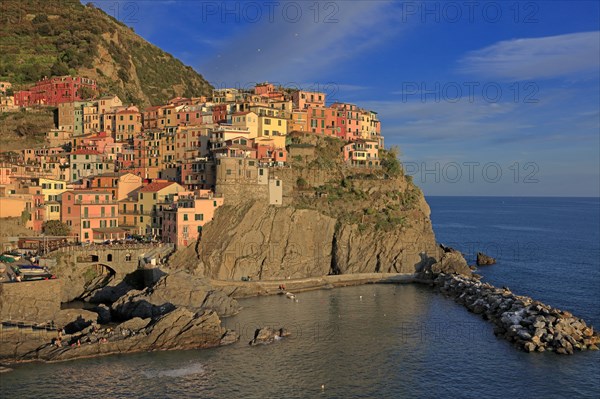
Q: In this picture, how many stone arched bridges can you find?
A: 1